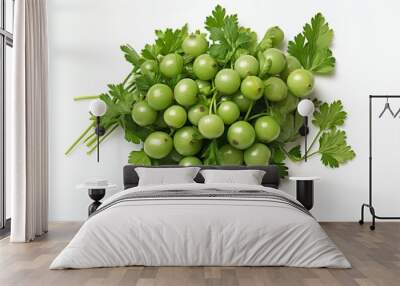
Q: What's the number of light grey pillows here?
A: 2